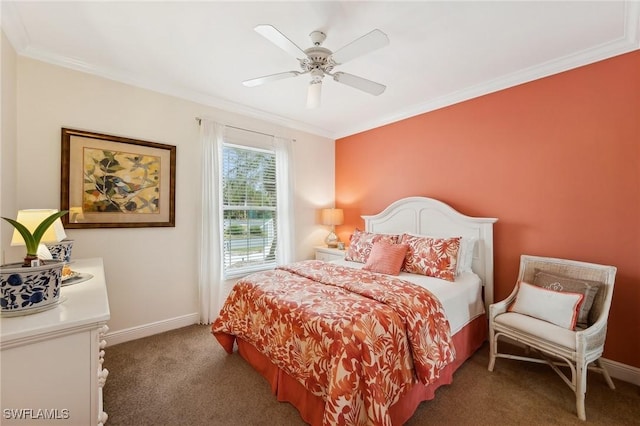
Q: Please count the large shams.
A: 2